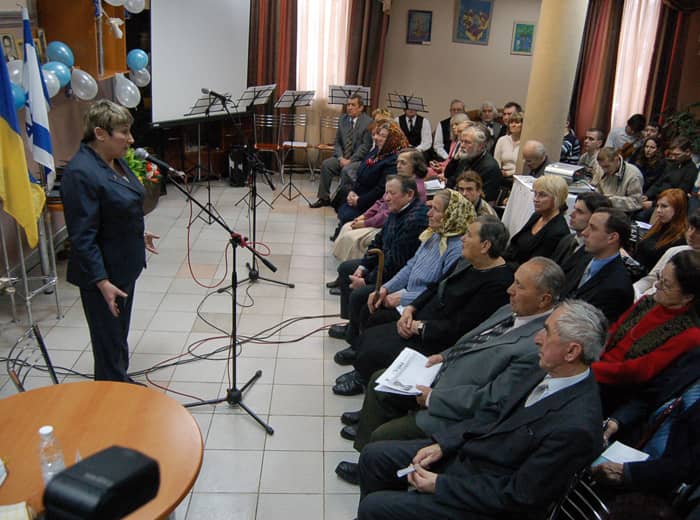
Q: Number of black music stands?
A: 5